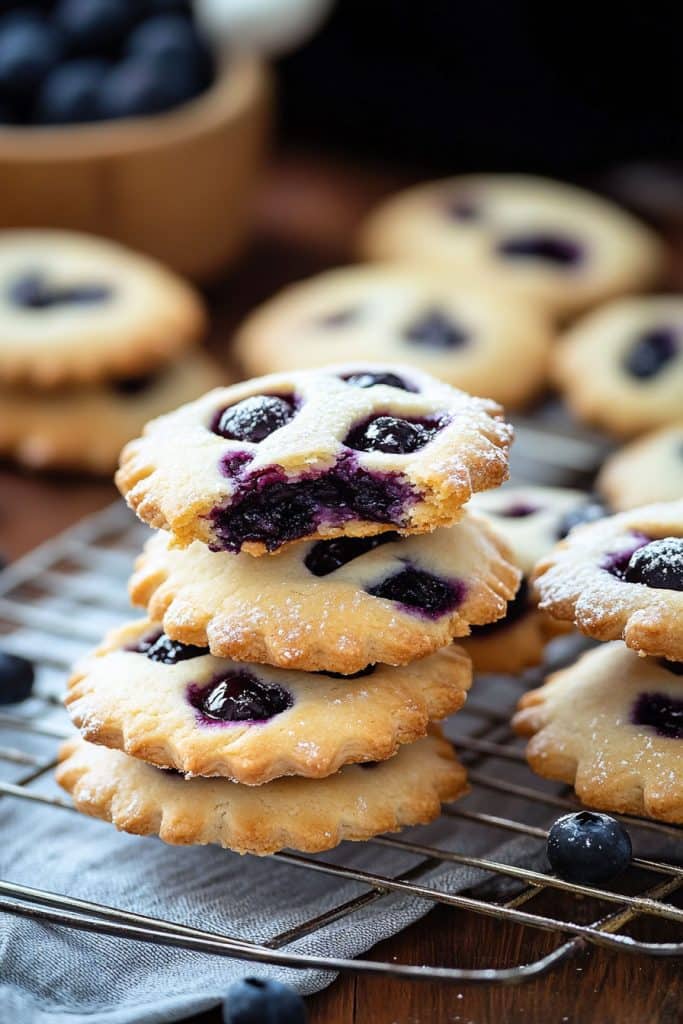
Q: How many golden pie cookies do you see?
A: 13